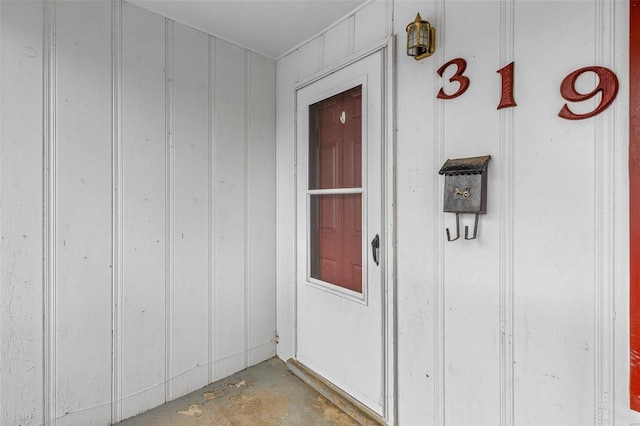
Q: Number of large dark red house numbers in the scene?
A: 3